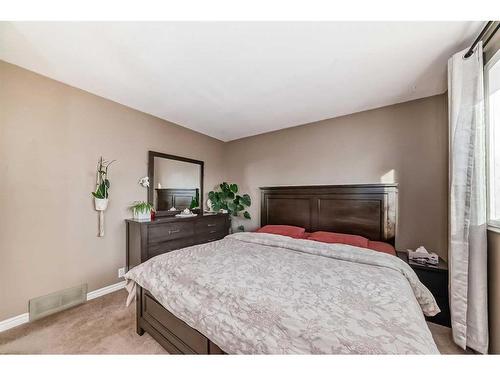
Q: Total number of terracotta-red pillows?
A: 2